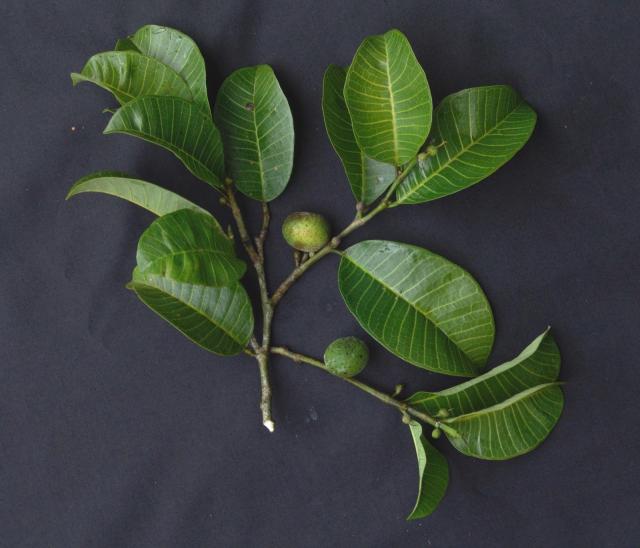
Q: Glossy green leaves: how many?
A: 14